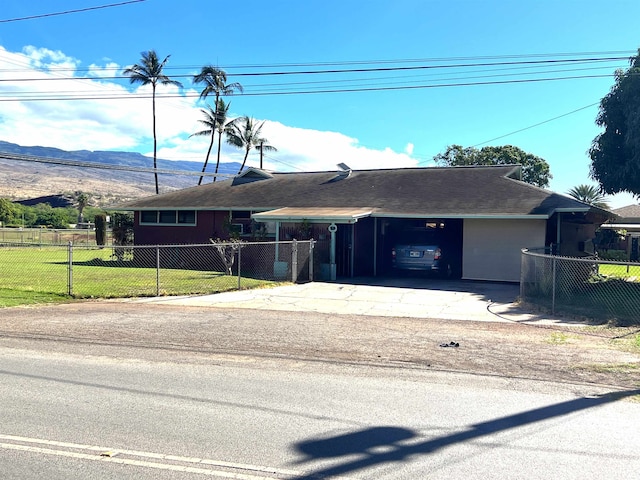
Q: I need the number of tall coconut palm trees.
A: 4